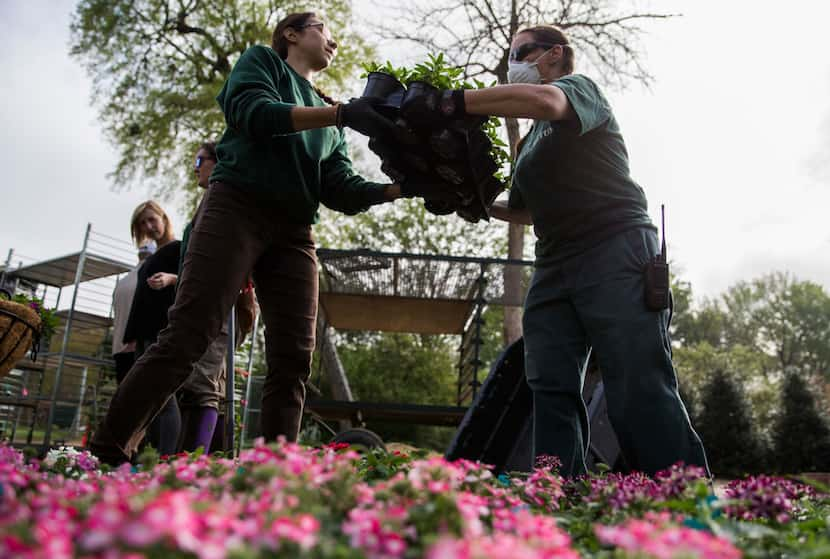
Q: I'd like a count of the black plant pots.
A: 2